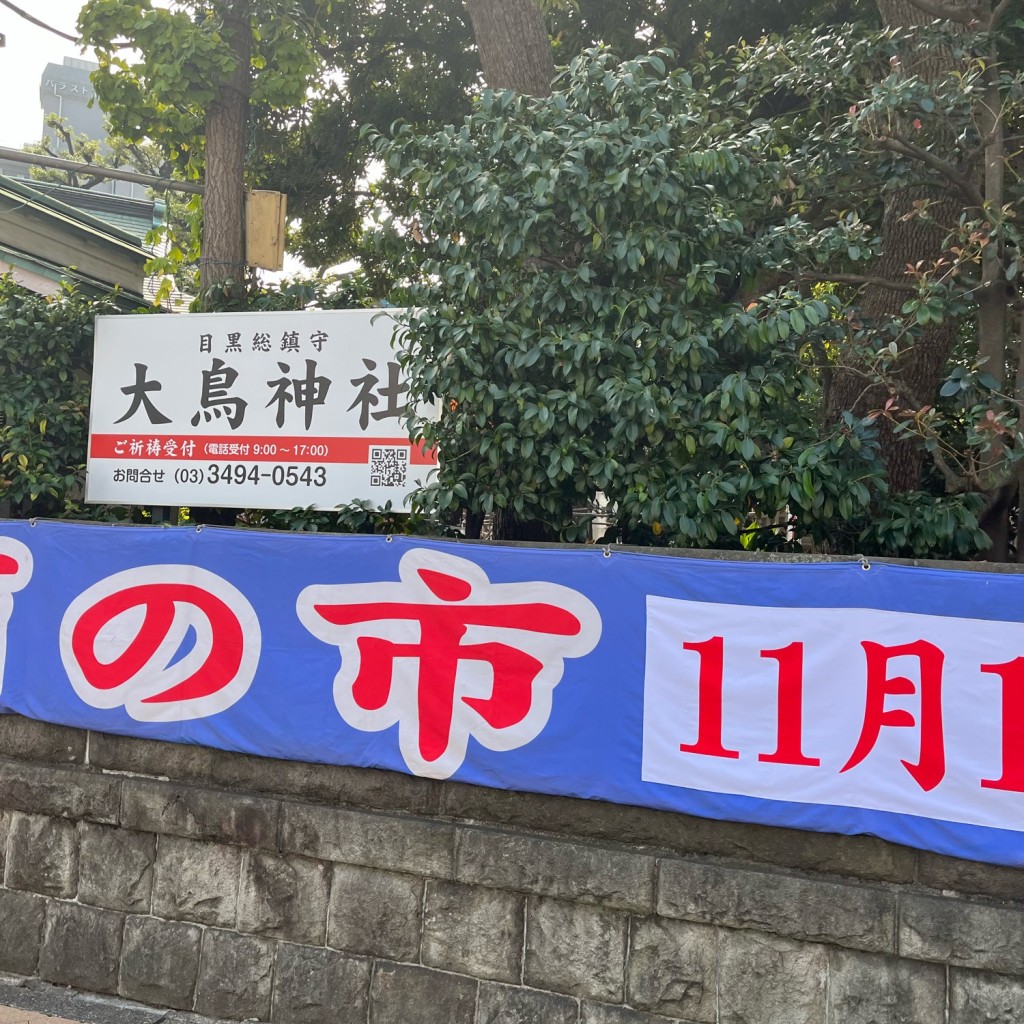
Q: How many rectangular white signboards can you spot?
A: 1